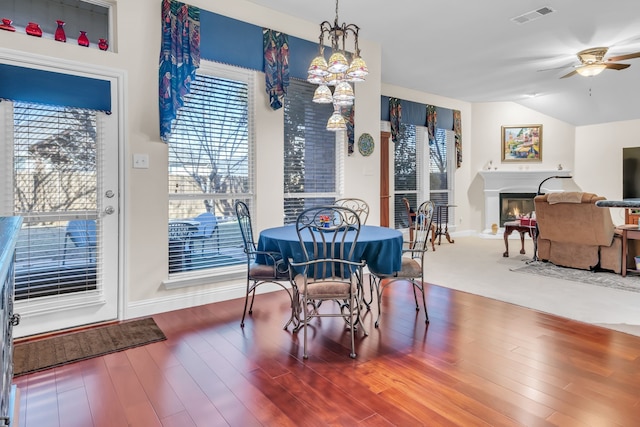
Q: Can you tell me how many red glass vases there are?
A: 5